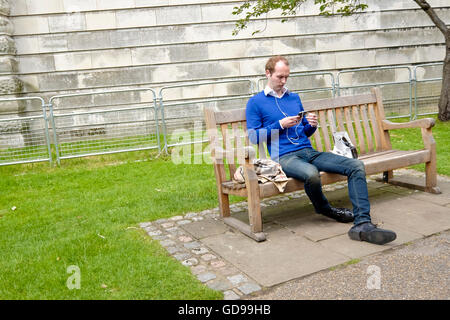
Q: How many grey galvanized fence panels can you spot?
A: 6